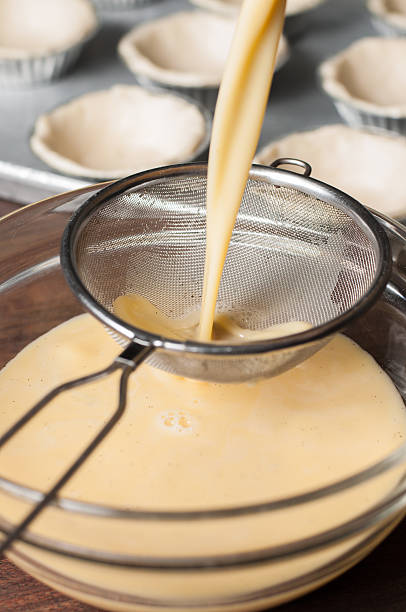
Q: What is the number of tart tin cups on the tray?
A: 8